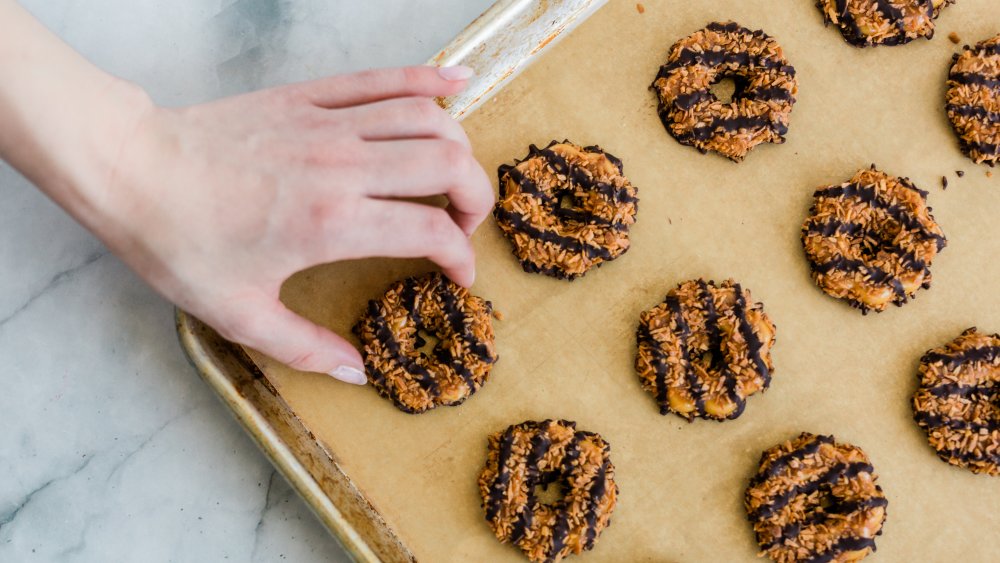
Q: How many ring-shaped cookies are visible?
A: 10